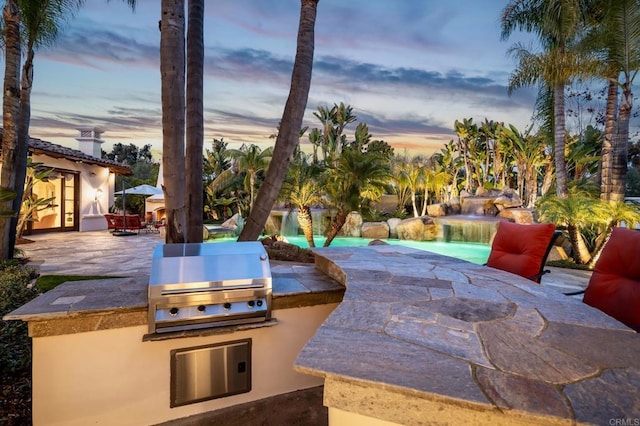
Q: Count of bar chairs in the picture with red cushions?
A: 2